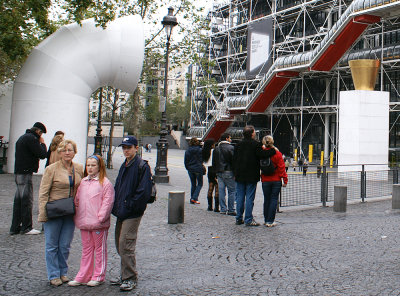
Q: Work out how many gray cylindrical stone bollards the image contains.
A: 3